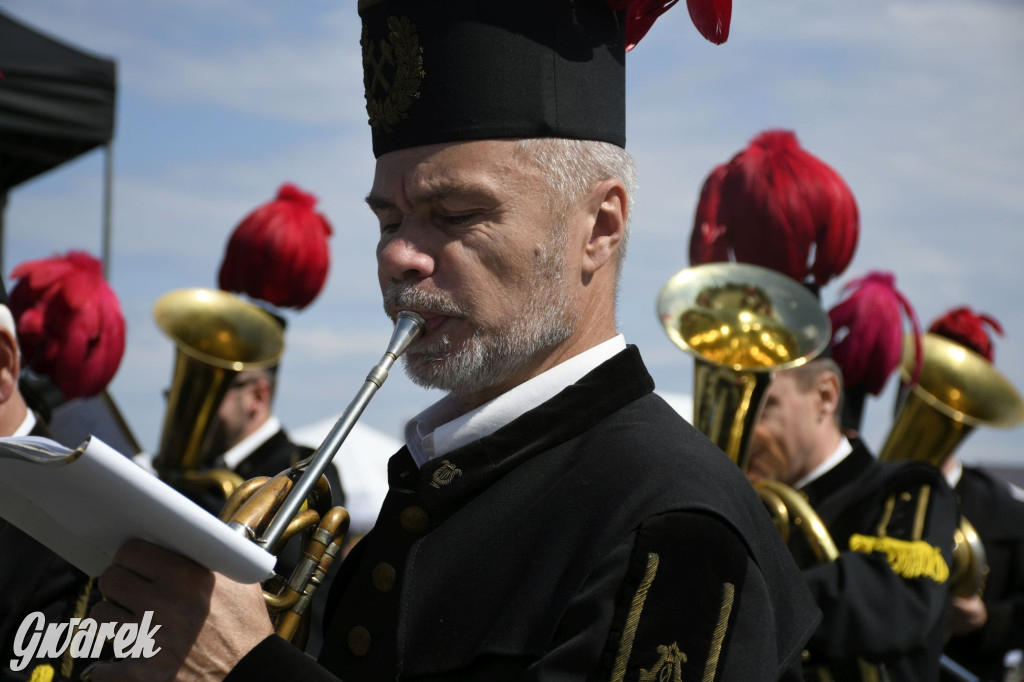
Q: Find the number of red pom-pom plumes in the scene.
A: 6